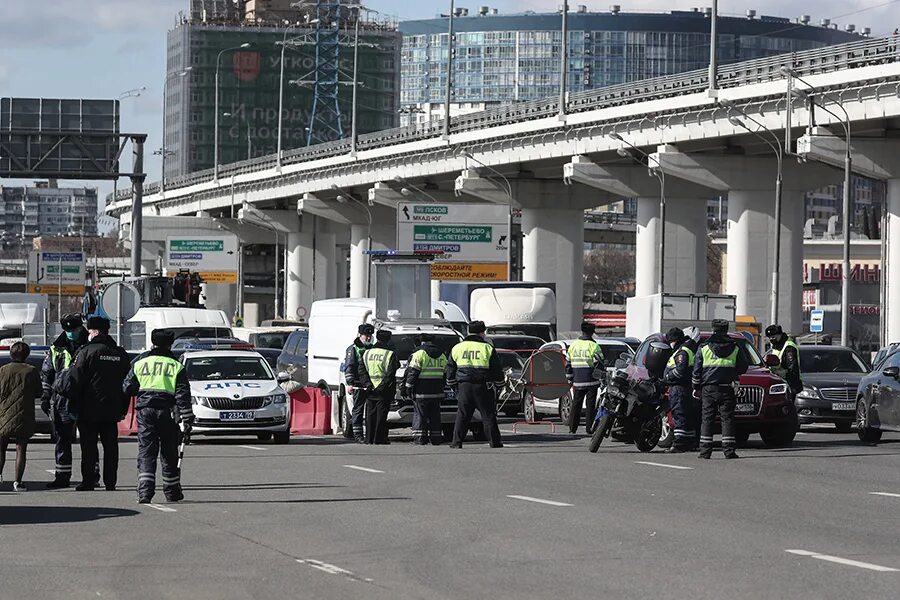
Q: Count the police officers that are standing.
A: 11